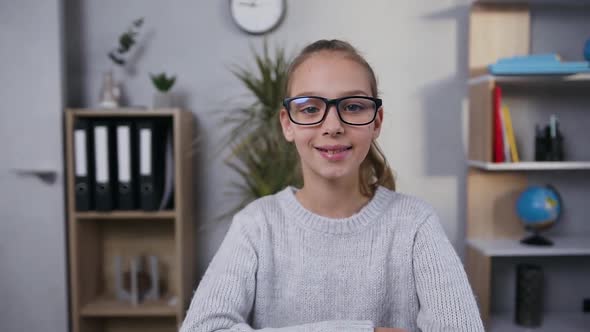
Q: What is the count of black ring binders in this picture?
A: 4